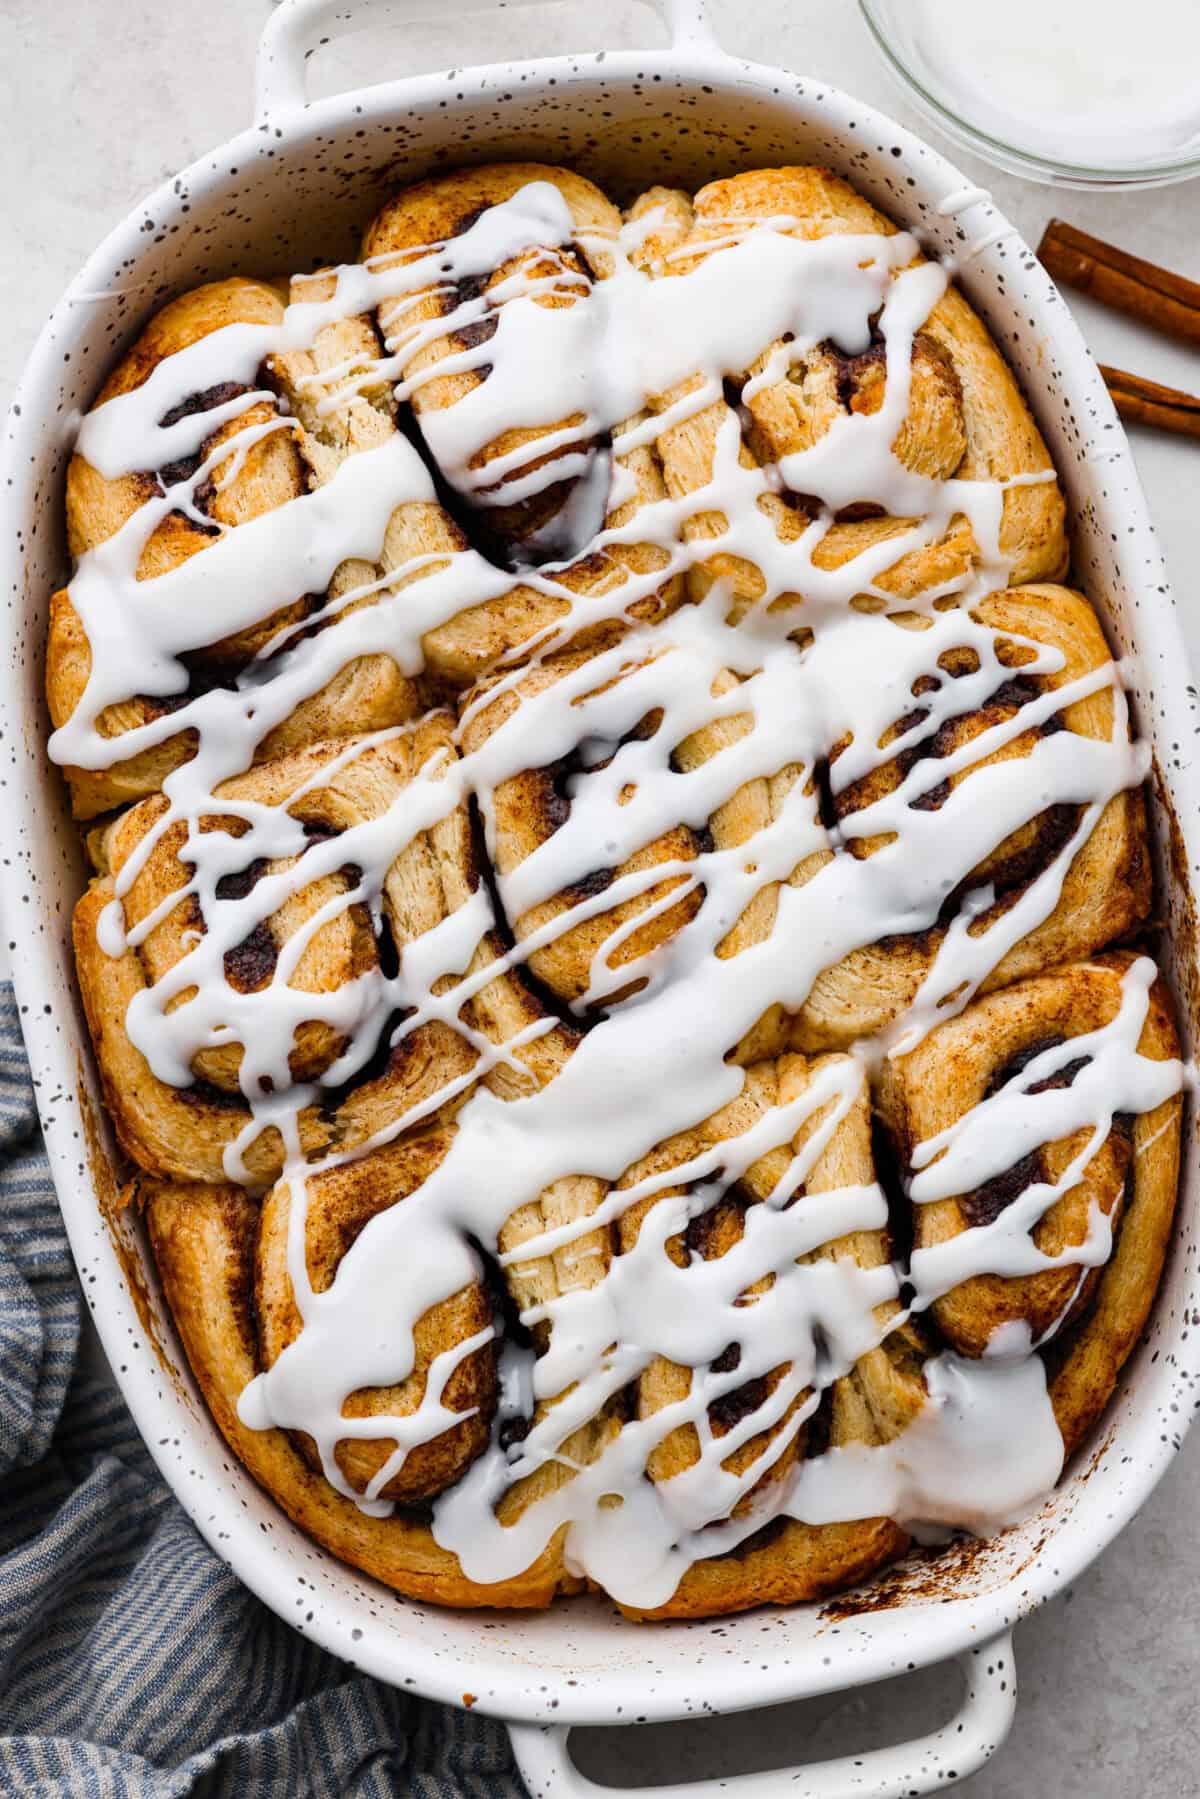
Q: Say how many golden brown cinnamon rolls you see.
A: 9